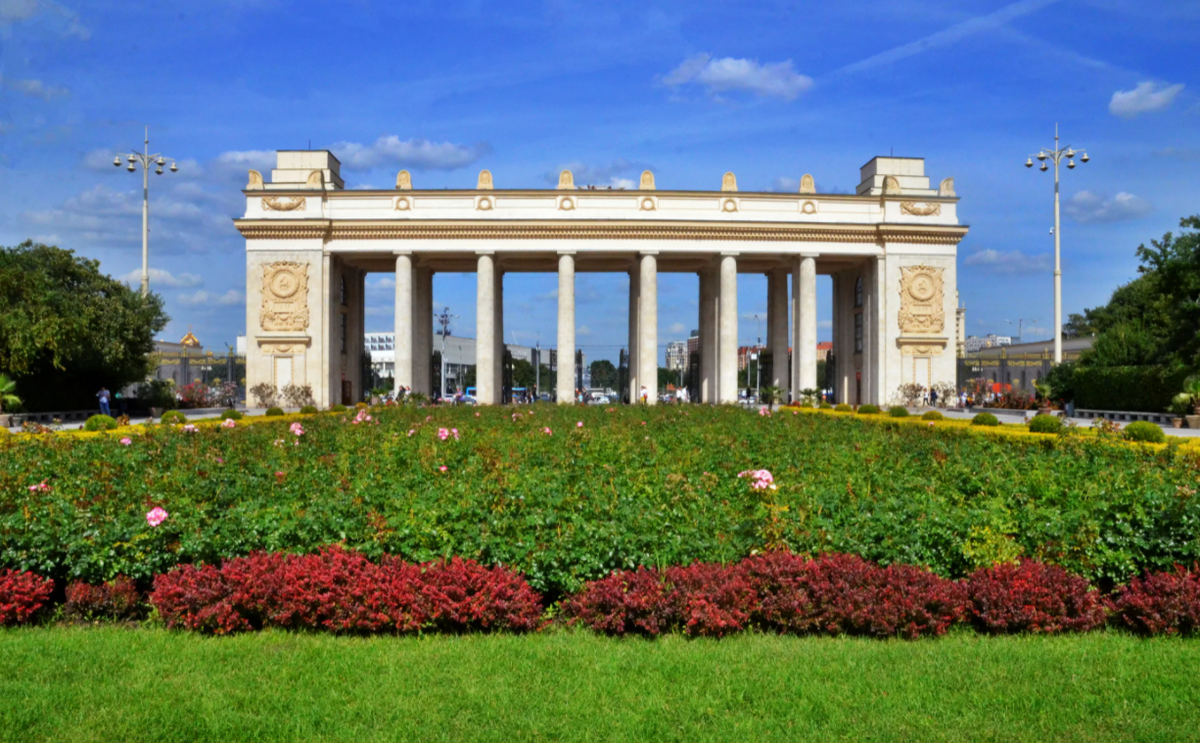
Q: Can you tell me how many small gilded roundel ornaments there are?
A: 6